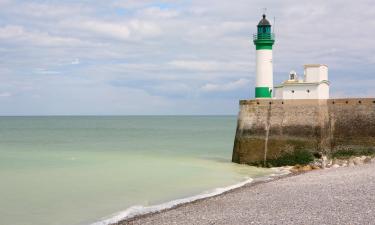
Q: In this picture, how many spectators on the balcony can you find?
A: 0